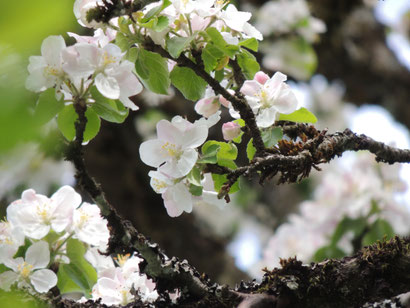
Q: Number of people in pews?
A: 0